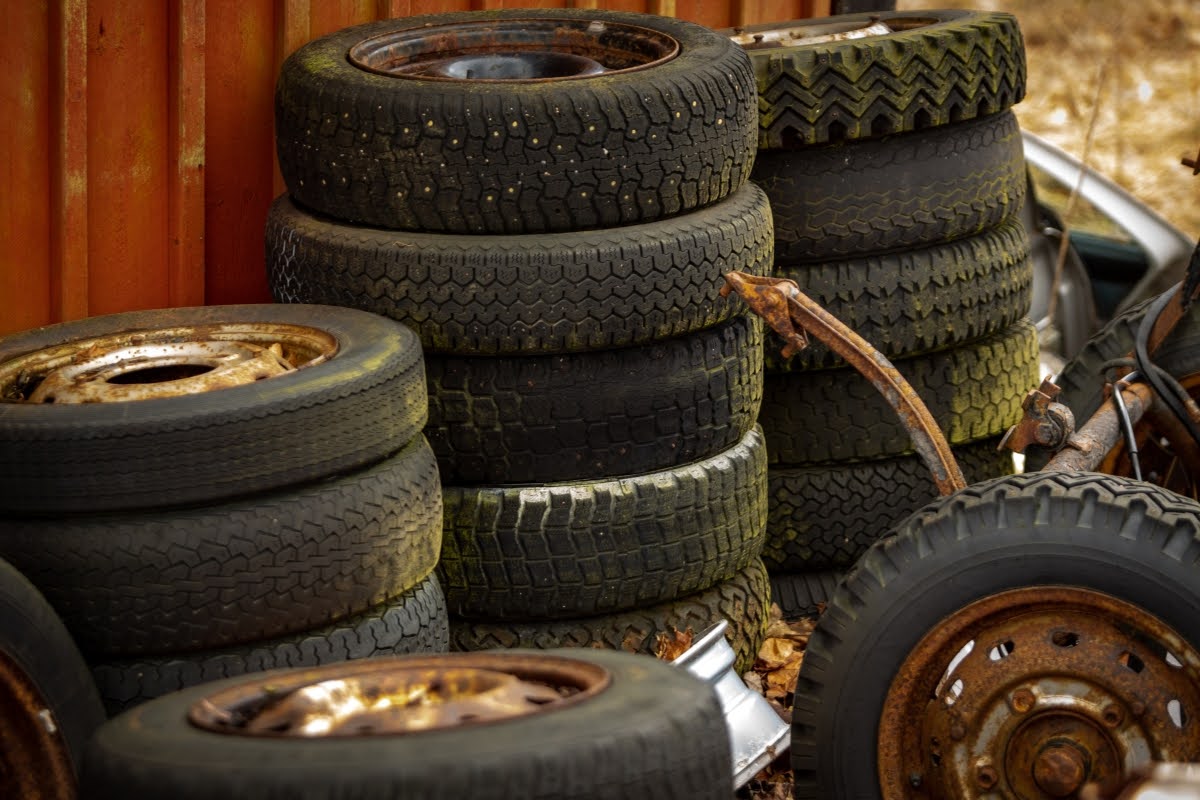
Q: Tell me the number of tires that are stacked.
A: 14